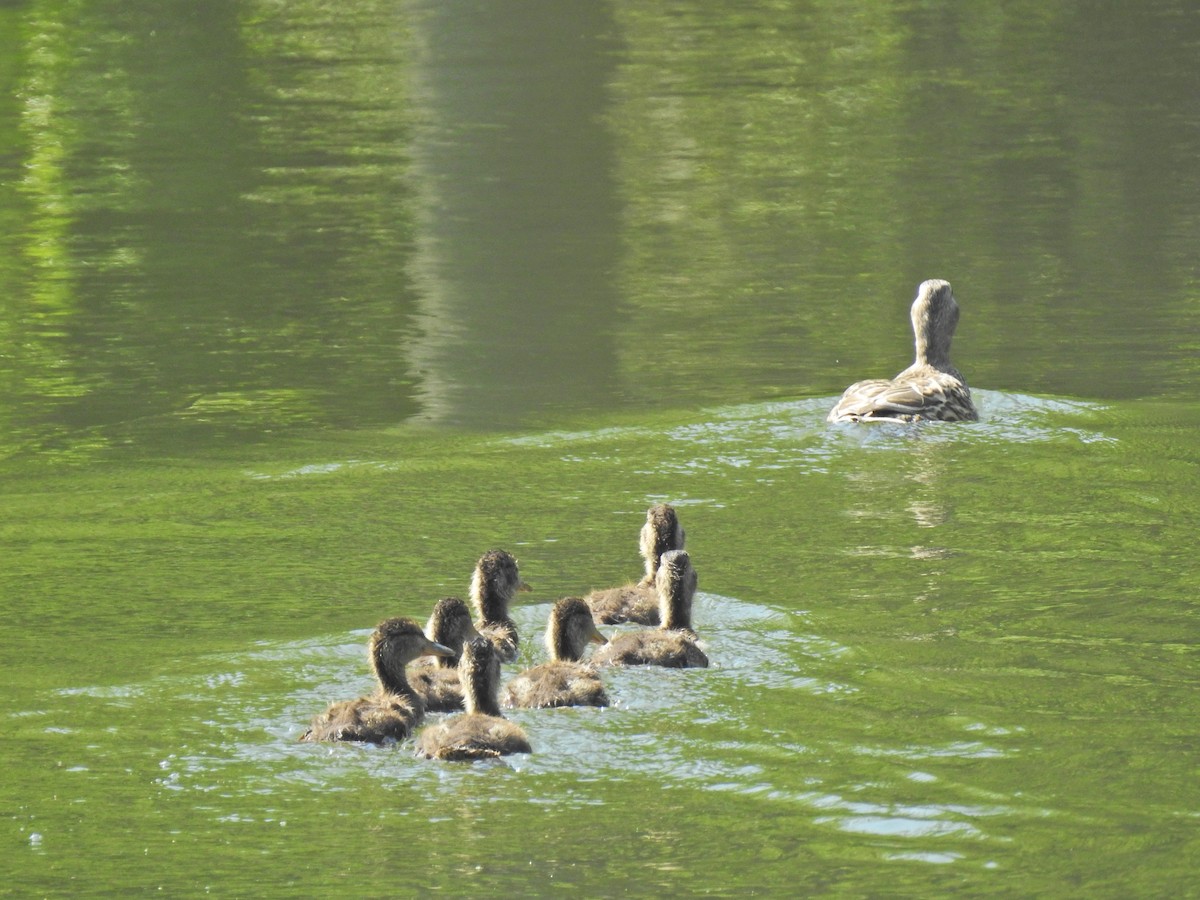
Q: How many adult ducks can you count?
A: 1